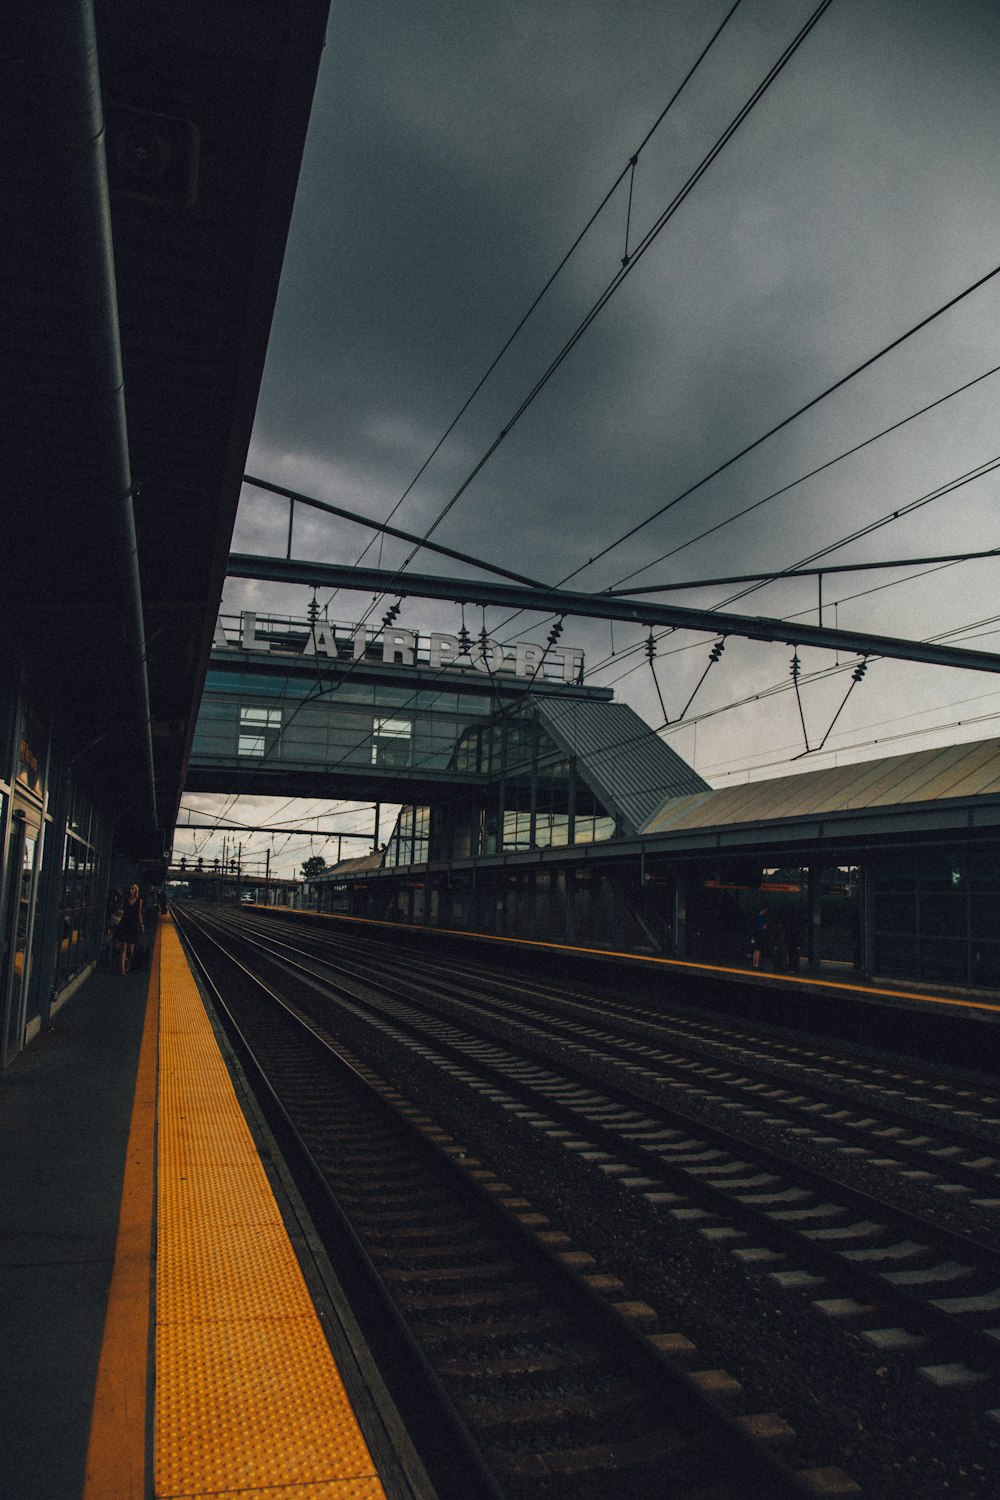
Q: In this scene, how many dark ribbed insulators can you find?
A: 9